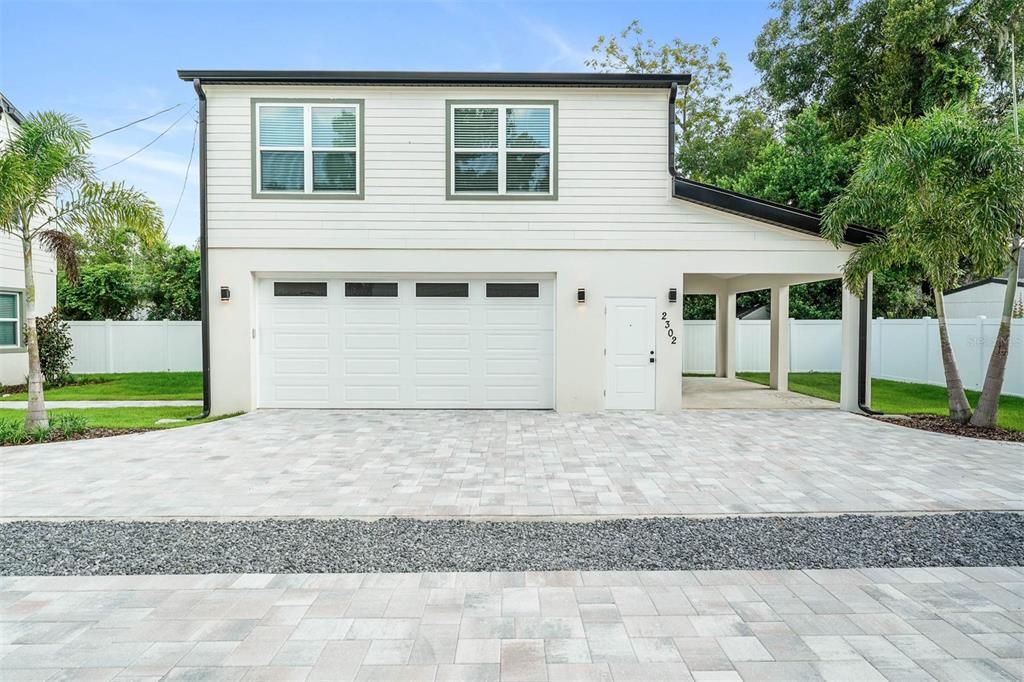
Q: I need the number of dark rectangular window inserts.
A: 4